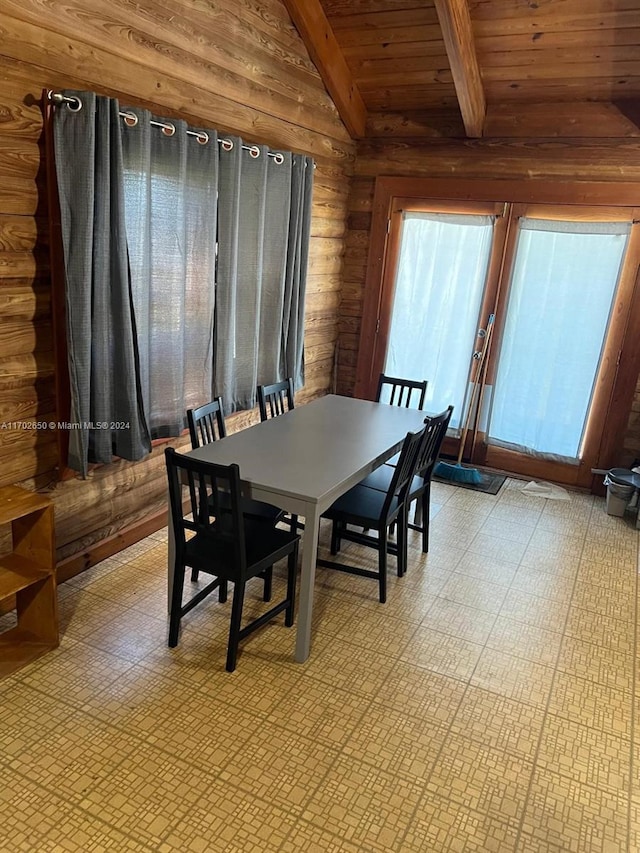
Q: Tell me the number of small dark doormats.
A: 1